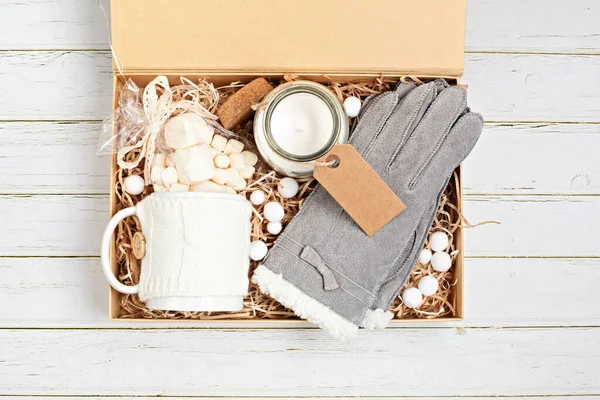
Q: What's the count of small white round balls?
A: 12